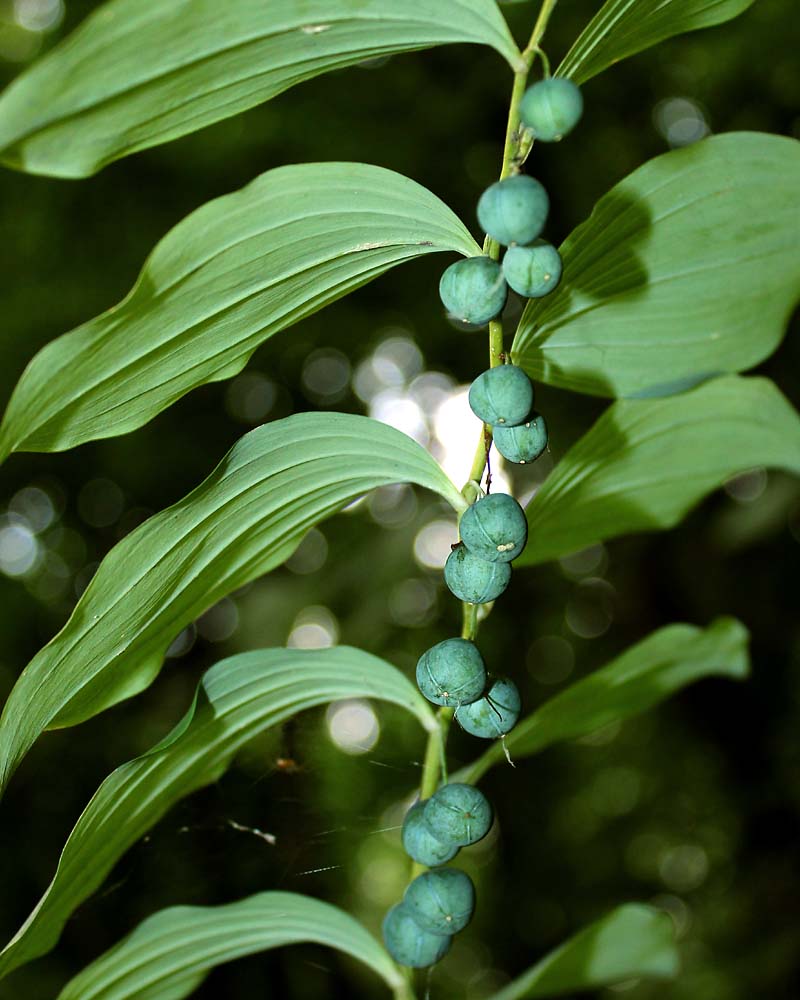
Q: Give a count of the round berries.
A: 14